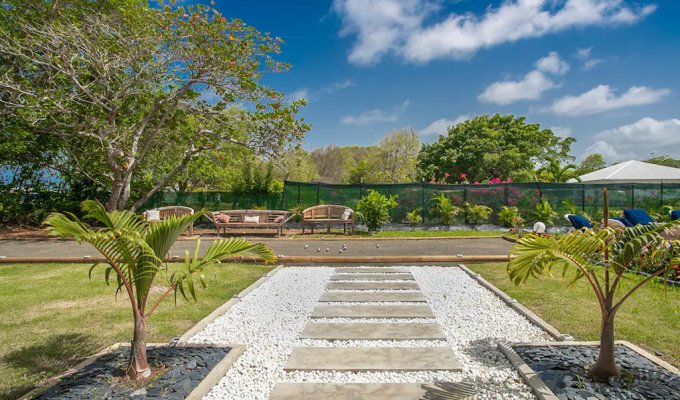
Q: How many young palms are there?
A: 2